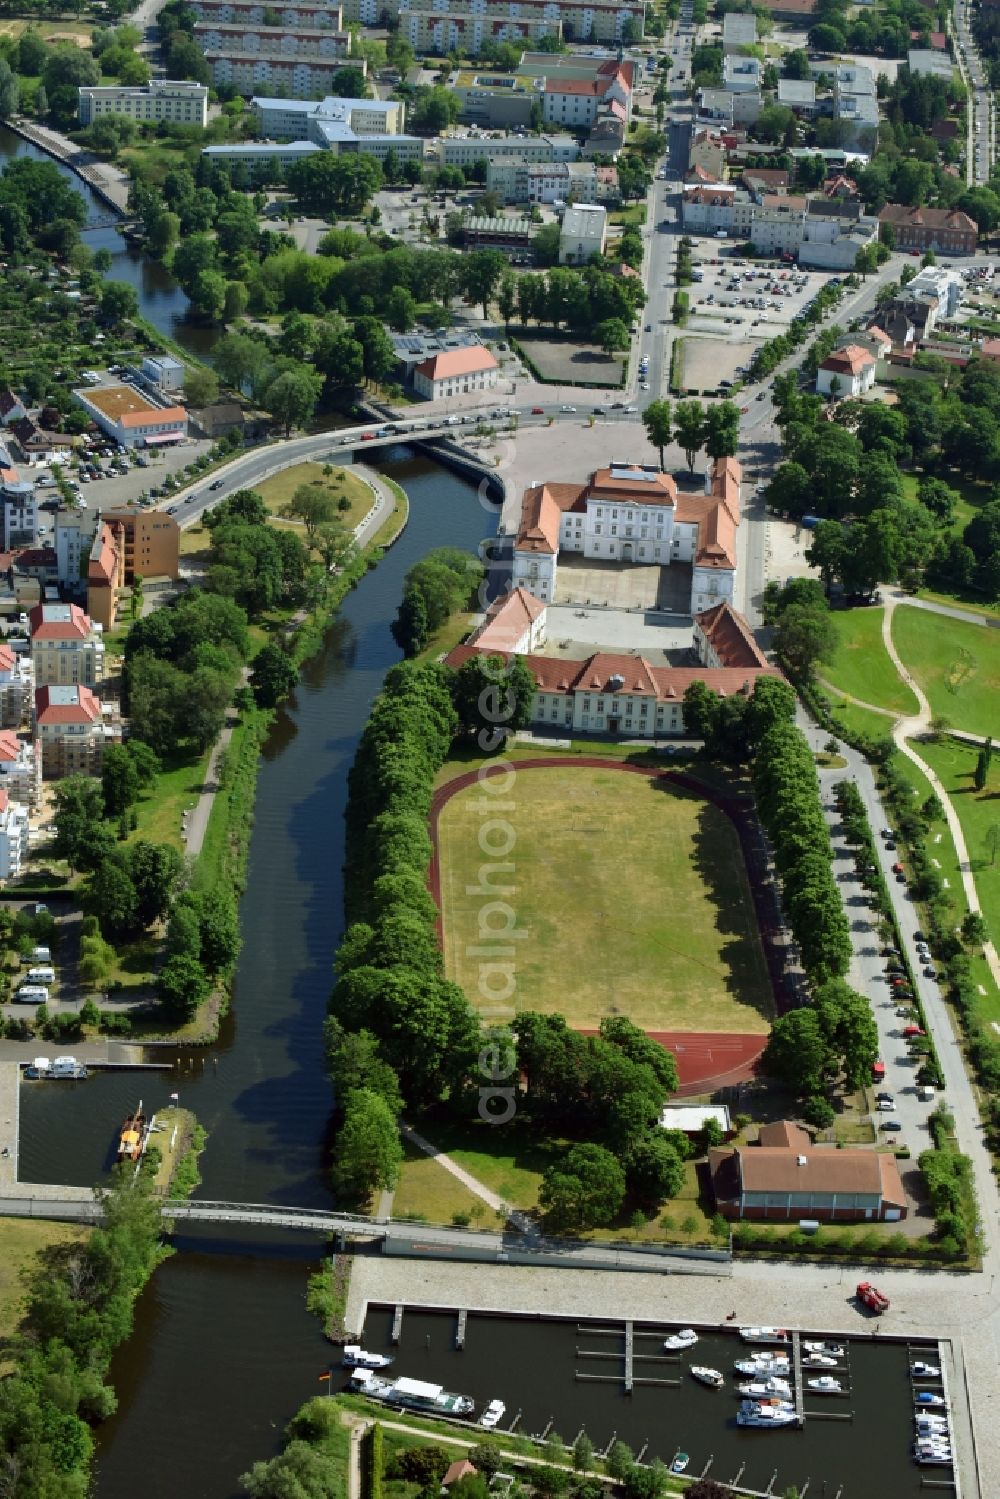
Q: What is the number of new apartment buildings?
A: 5